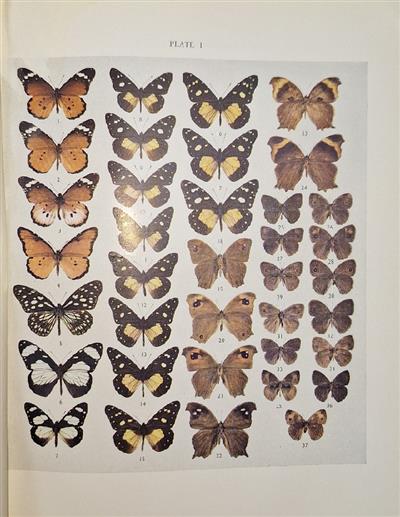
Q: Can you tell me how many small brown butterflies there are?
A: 13